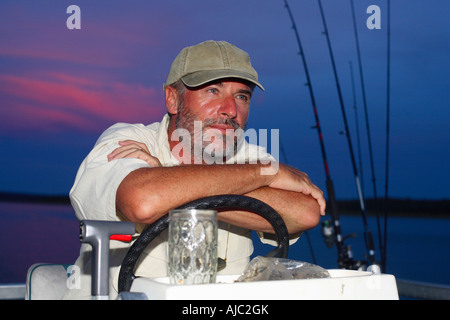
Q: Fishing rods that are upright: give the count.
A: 5